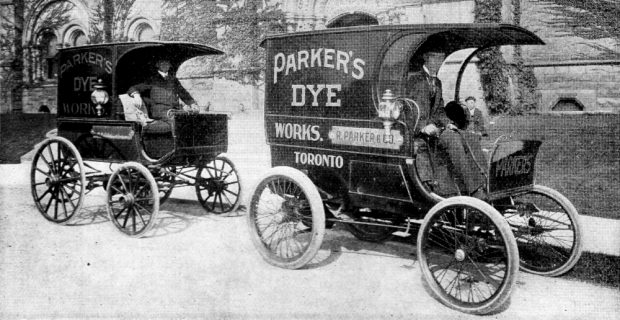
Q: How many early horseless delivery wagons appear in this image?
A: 2